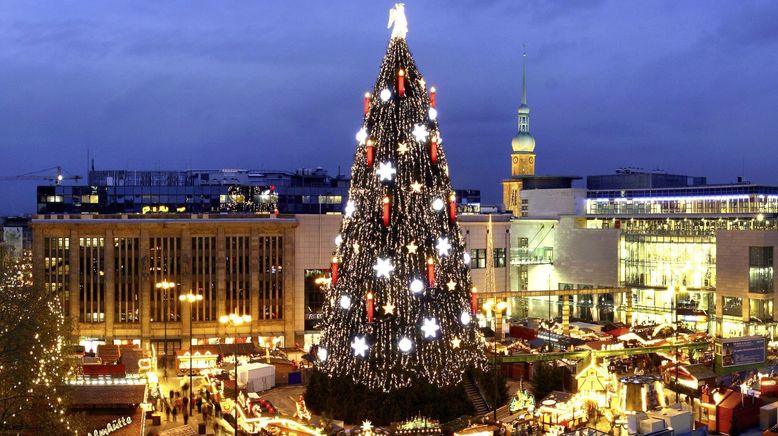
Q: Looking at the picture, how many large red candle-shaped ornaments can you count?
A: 11